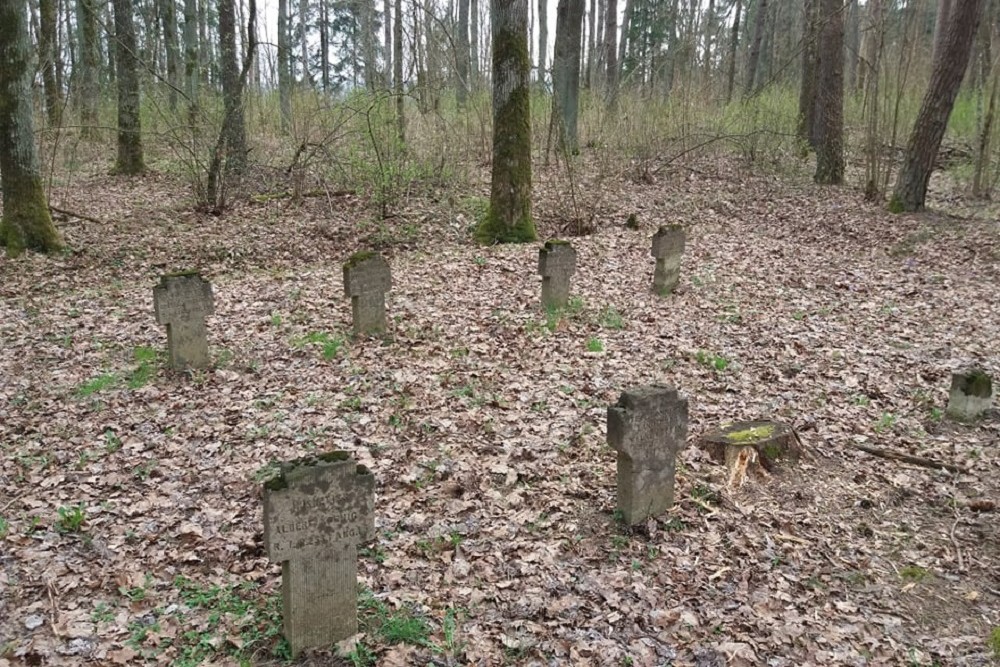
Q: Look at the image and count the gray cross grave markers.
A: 6